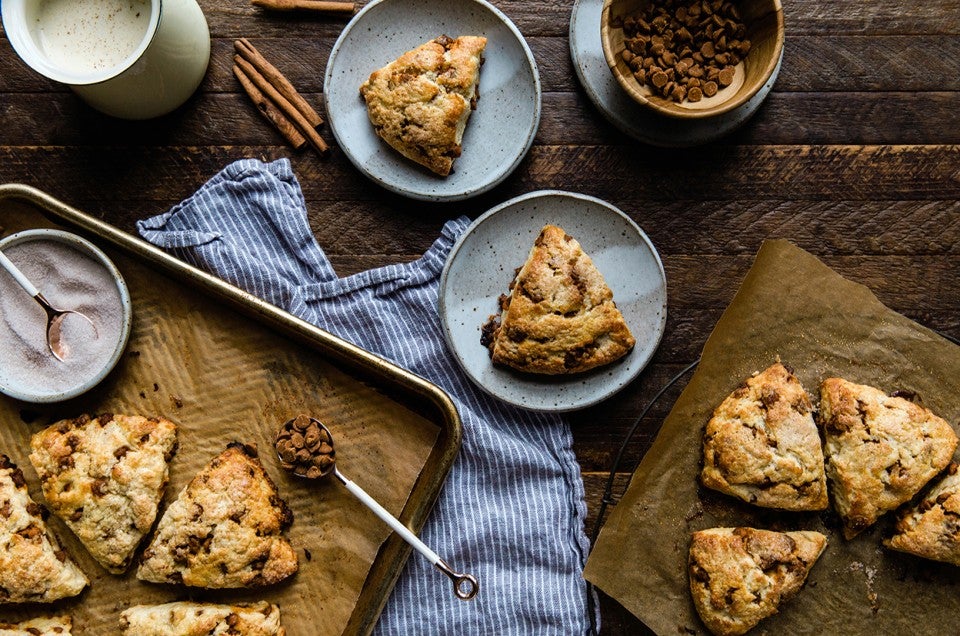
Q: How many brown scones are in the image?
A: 11